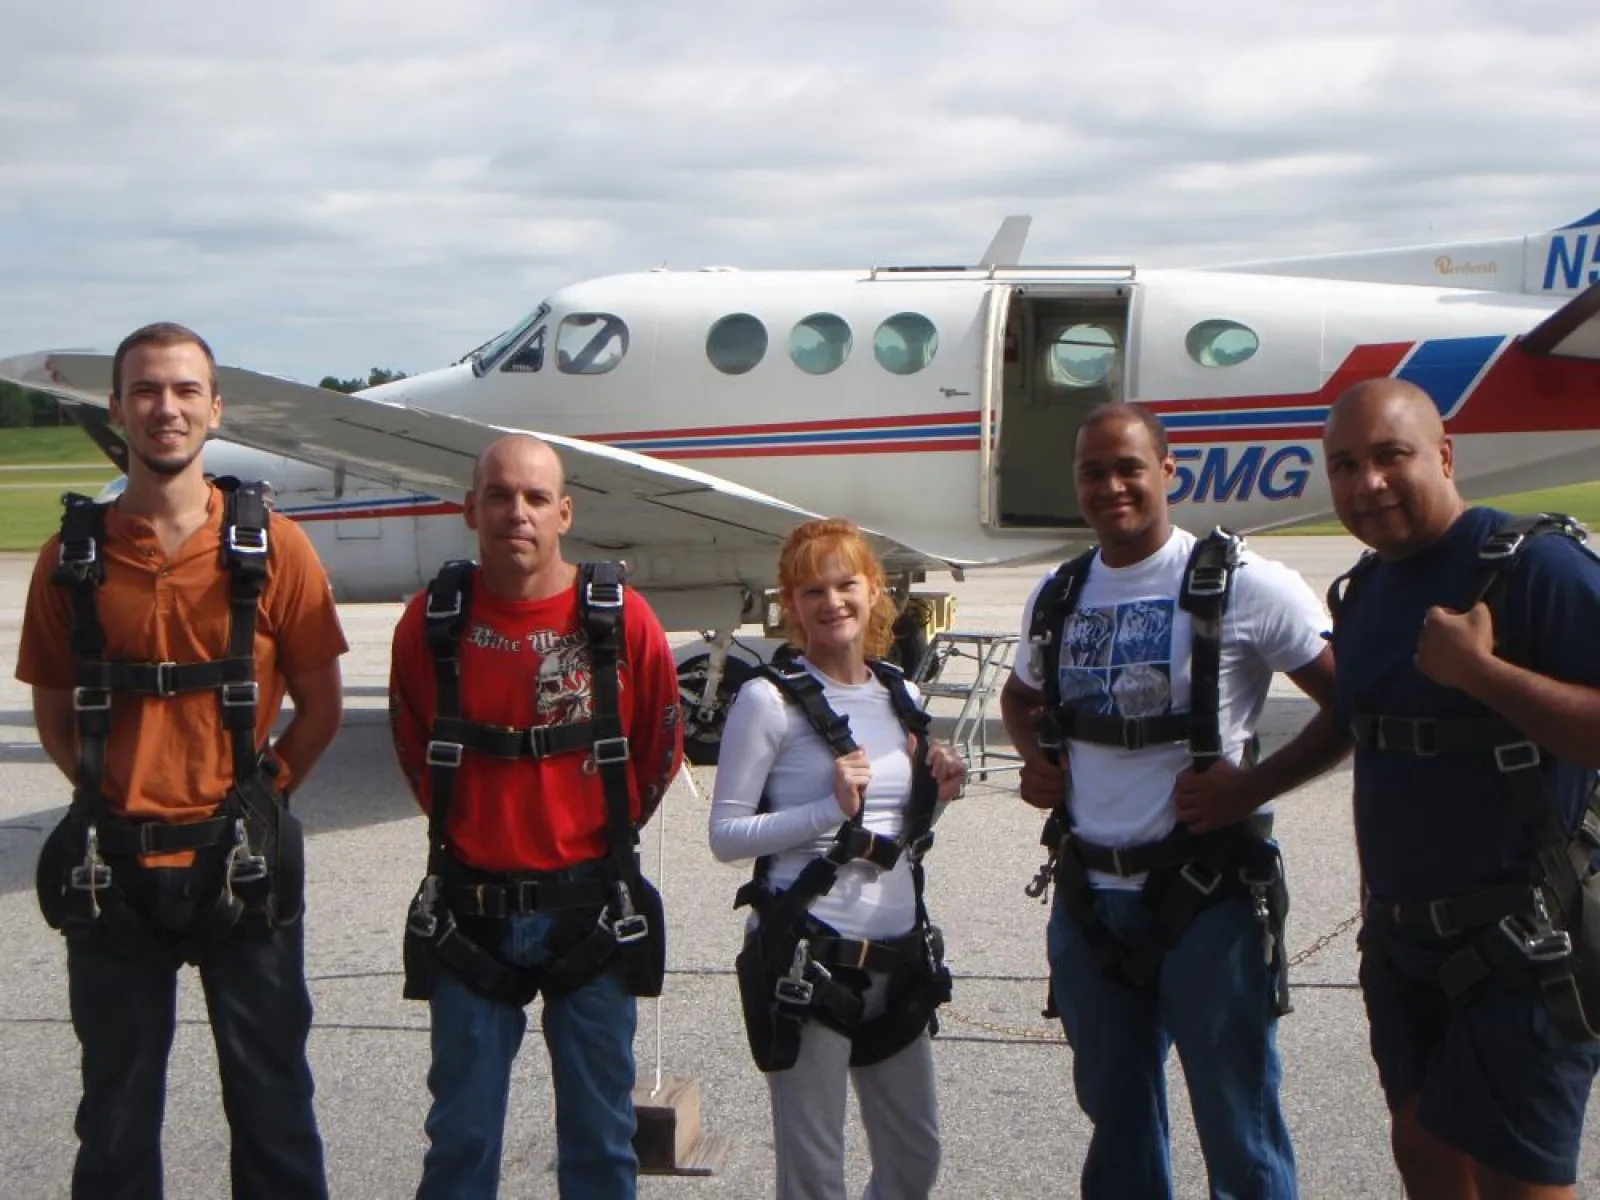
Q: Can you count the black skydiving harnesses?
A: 5